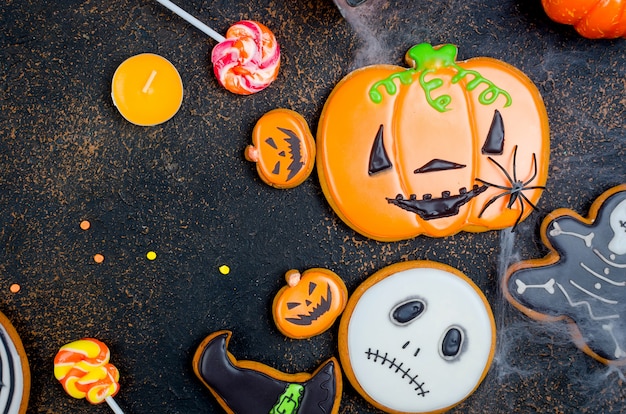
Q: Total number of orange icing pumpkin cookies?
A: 3